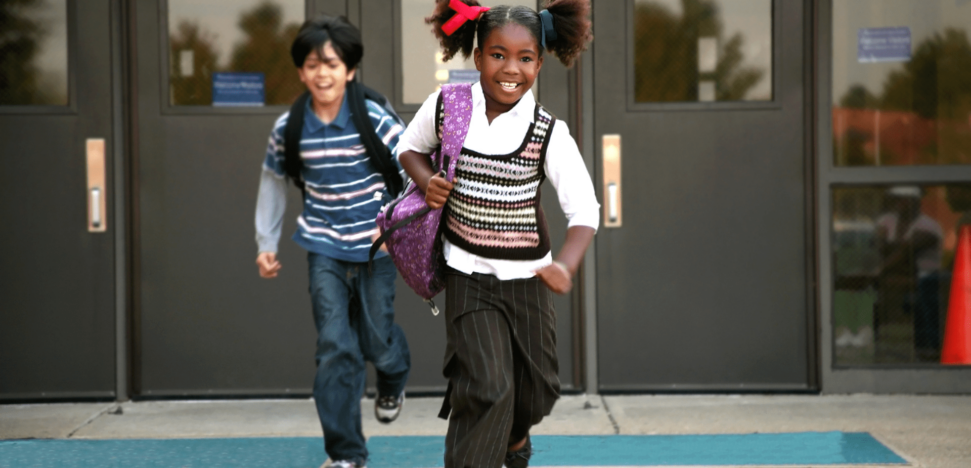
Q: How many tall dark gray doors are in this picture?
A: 4